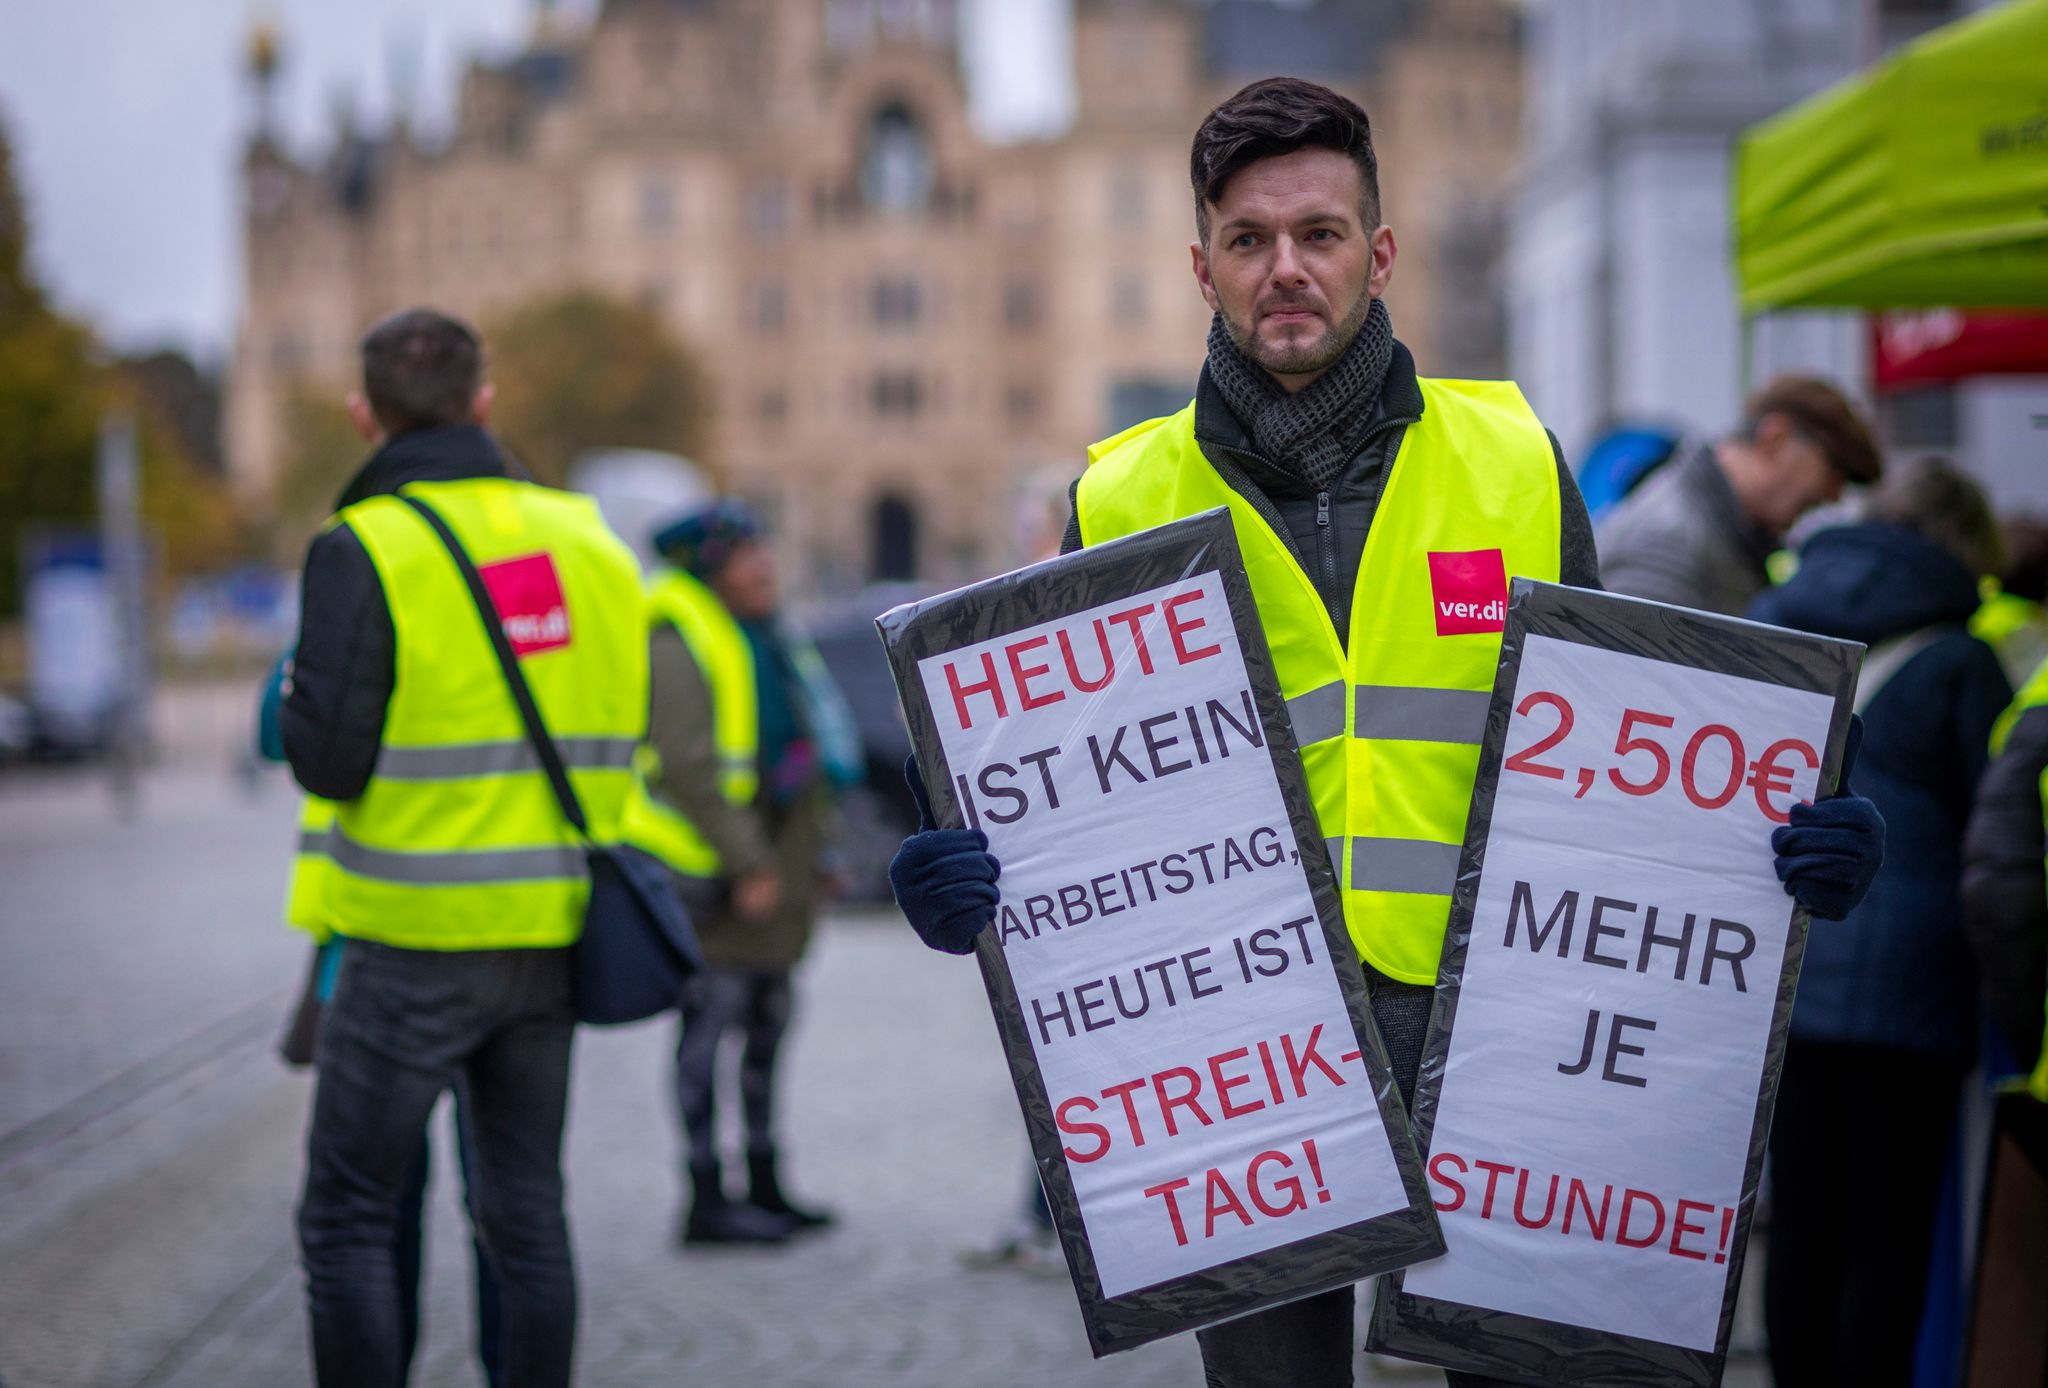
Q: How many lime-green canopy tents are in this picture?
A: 1